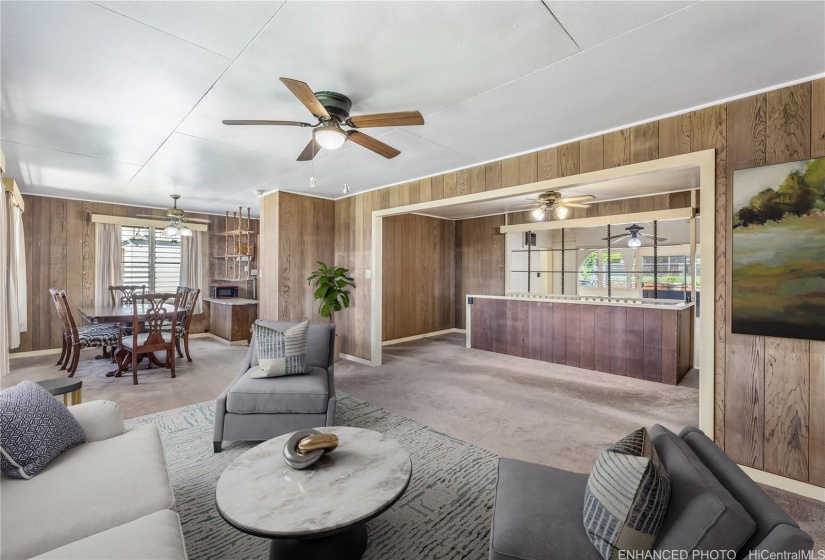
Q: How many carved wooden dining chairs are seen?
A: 6